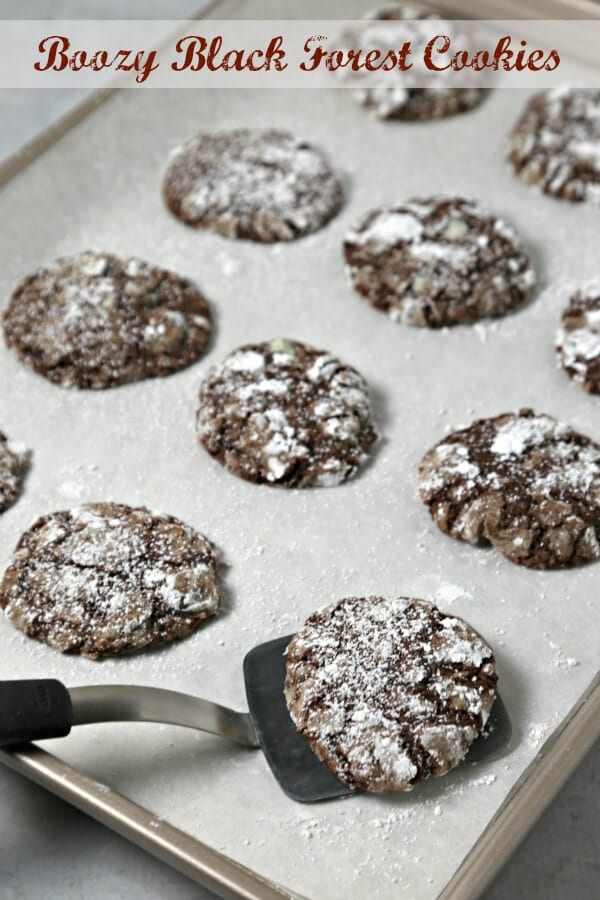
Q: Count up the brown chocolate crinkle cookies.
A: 11